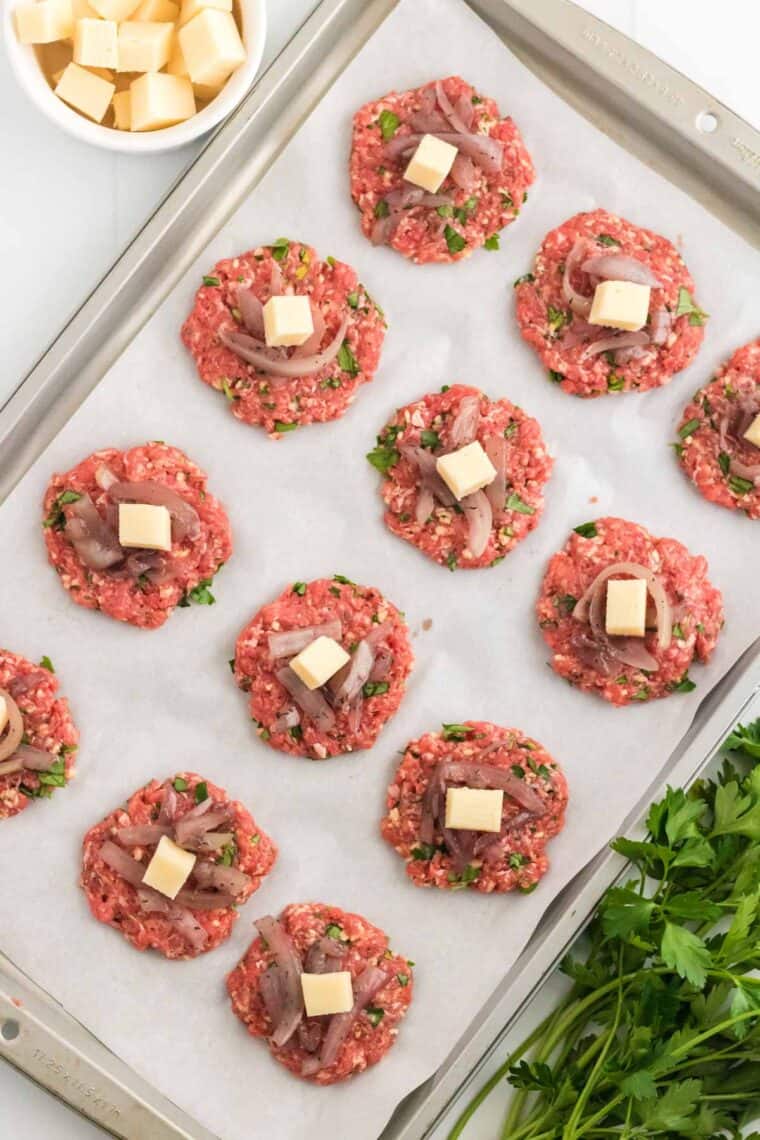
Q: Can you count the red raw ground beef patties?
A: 12